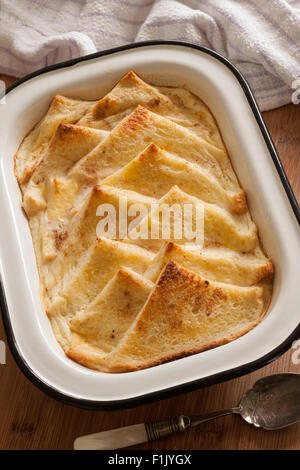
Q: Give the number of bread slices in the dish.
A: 11